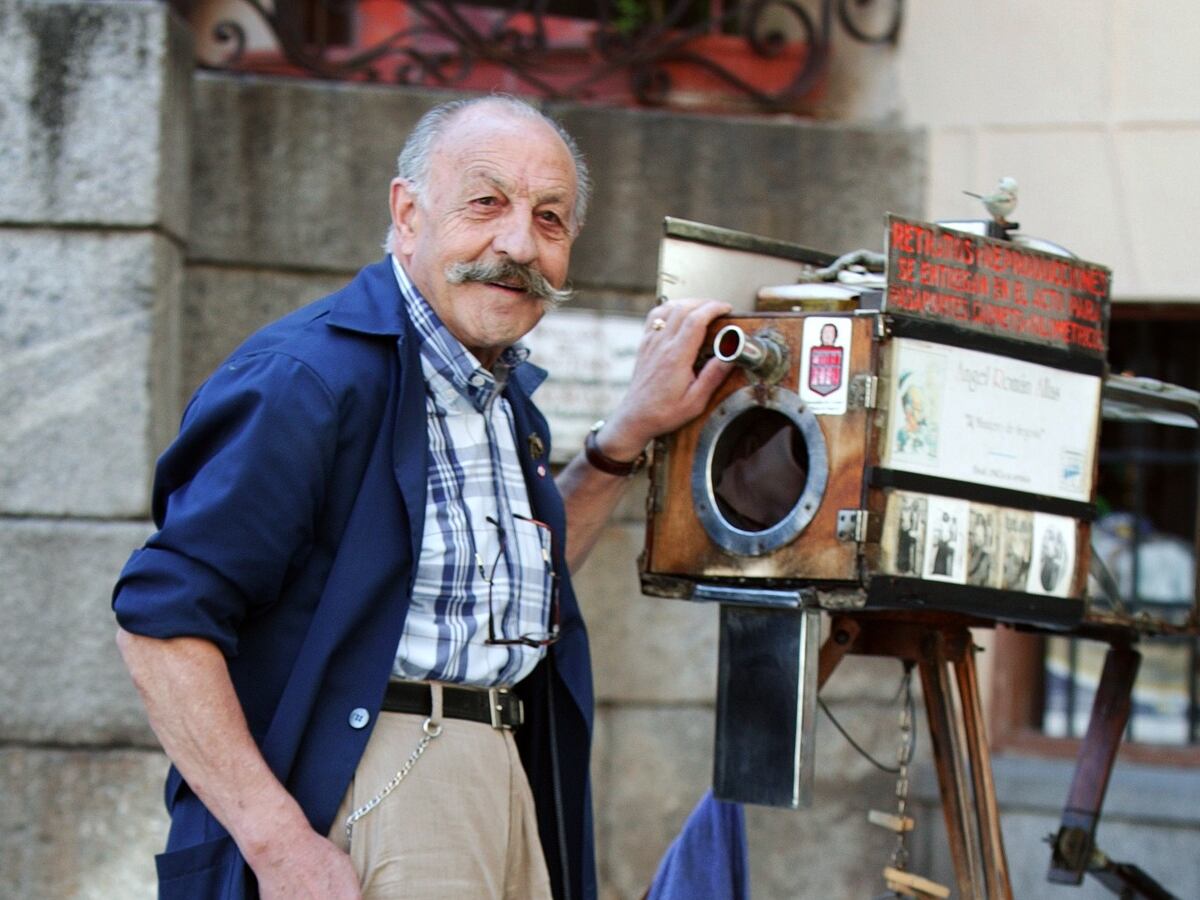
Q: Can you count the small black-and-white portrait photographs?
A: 5